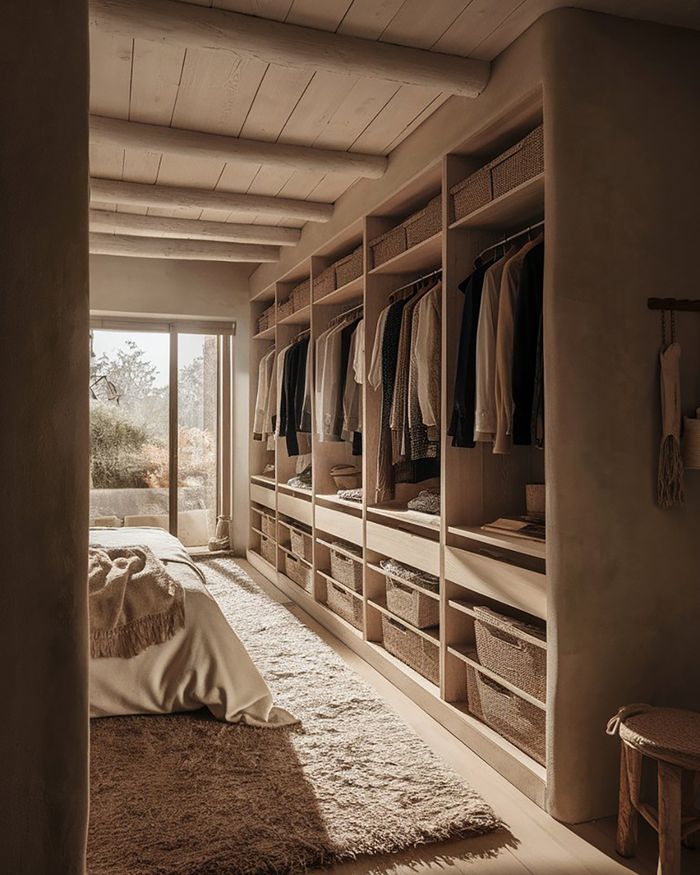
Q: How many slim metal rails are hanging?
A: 5